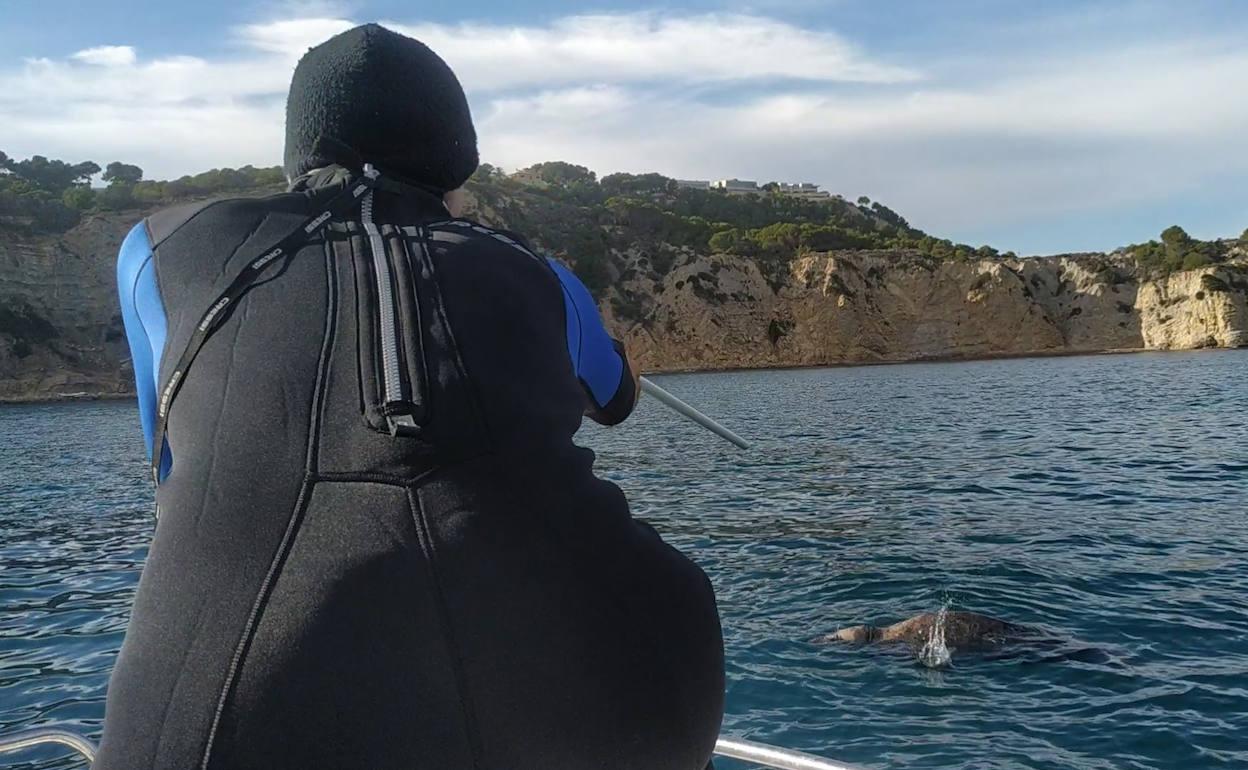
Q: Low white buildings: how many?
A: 3